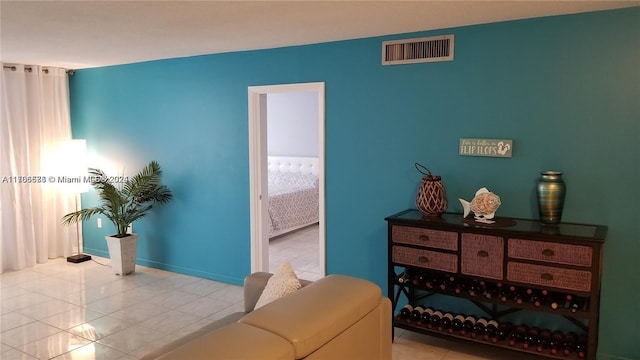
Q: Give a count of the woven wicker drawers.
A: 5